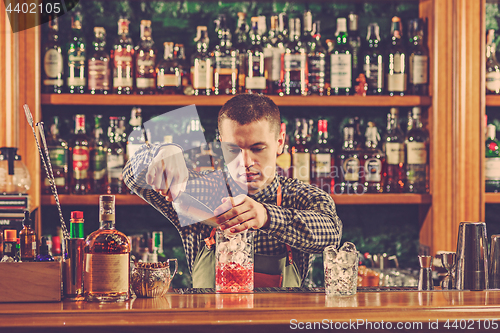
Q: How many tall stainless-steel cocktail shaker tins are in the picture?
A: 2